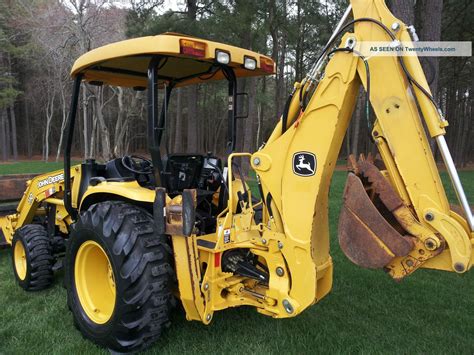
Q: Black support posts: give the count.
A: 4